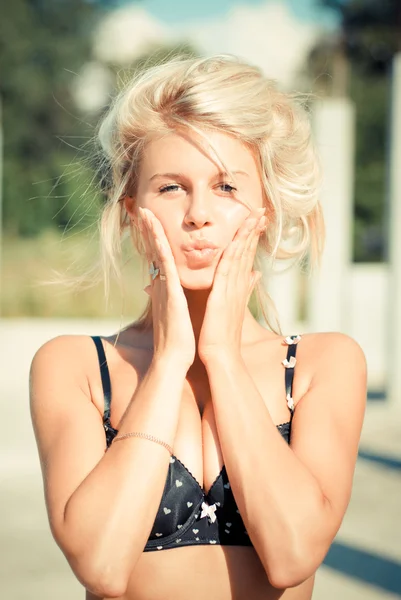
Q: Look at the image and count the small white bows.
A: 4